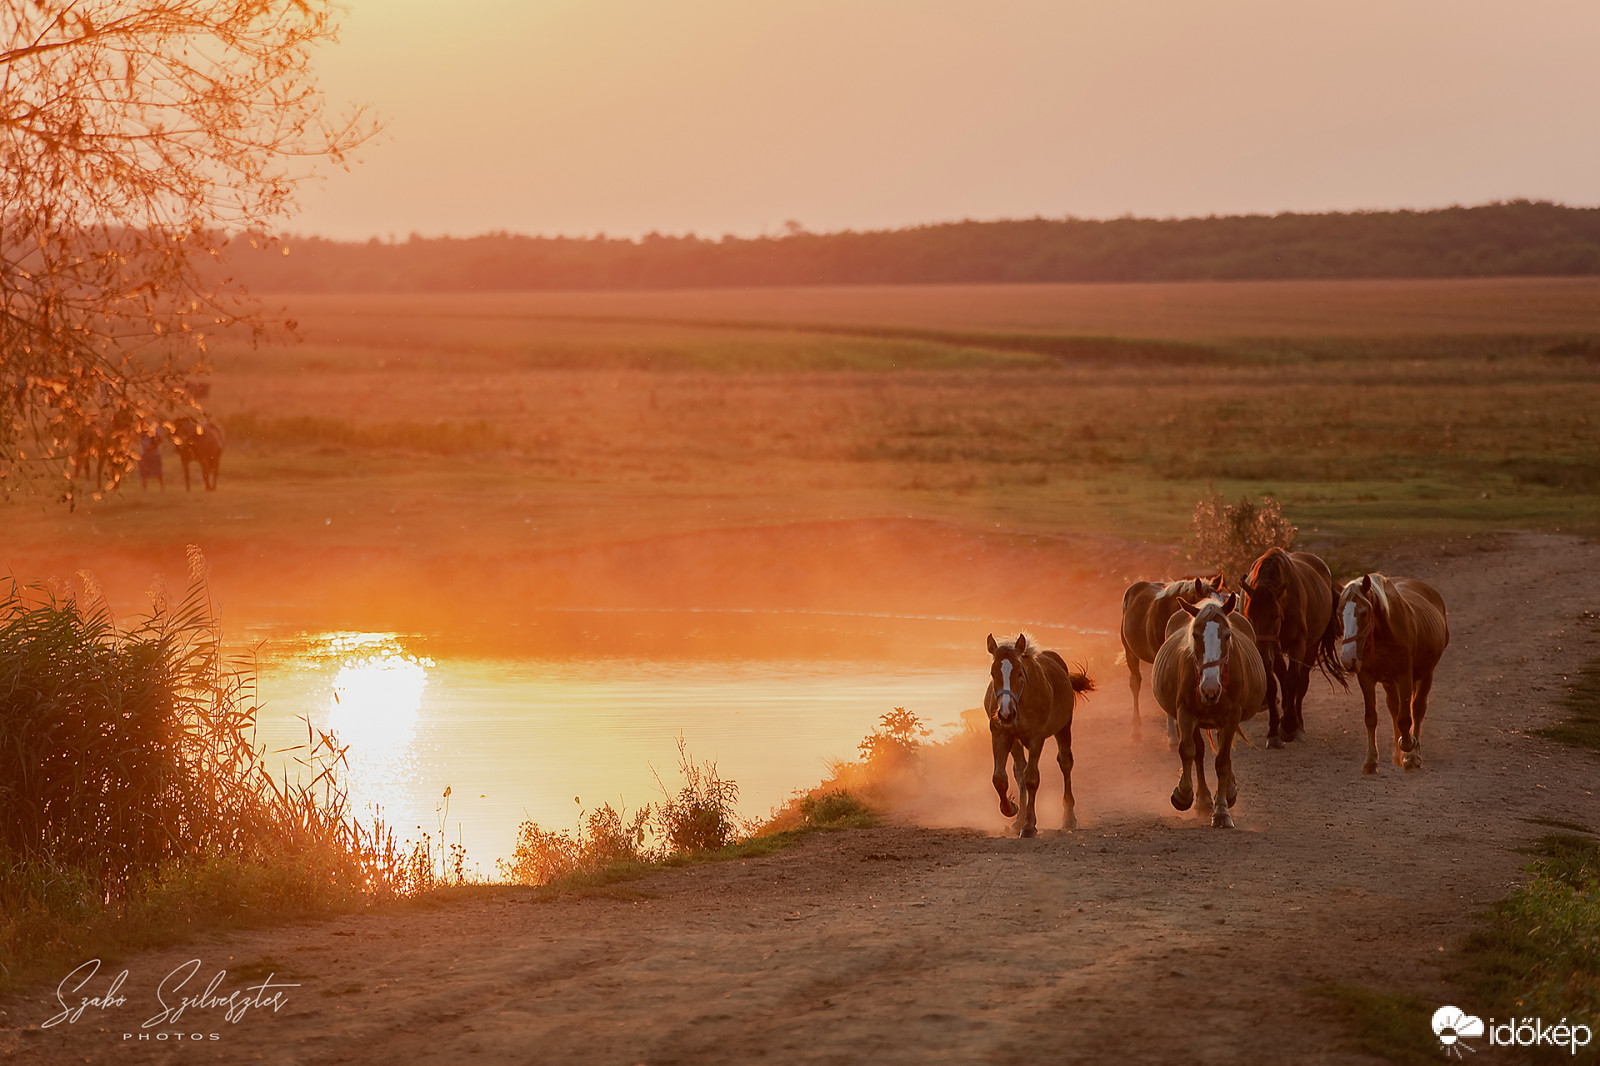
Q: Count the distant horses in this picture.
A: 2